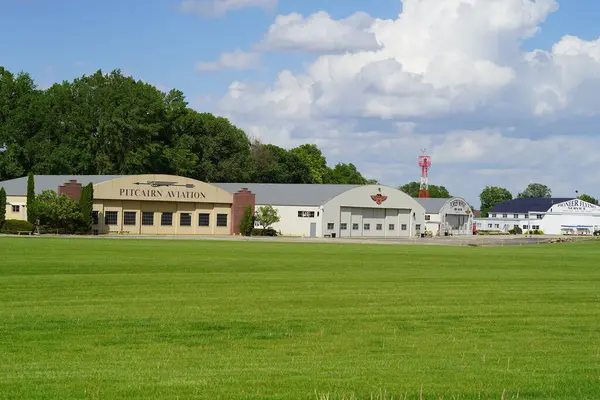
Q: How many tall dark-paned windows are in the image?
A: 8